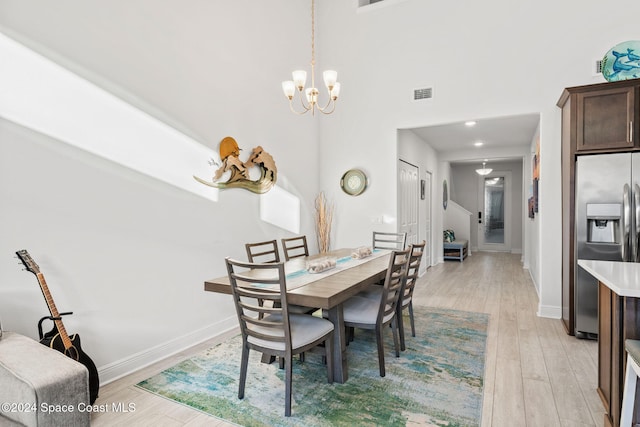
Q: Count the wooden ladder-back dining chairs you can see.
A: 6